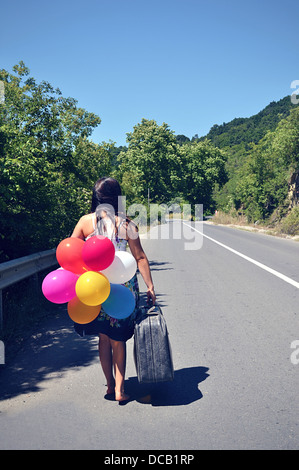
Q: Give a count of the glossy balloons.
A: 7